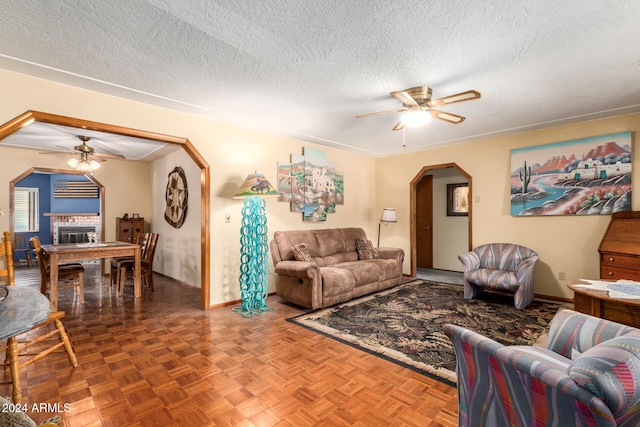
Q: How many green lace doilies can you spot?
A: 0